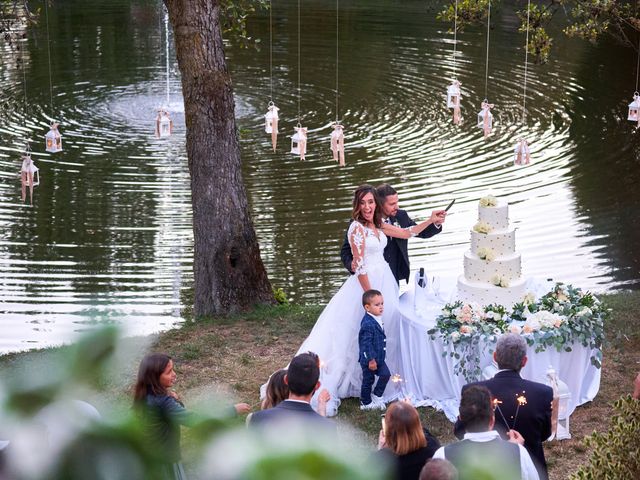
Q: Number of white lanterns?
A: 11